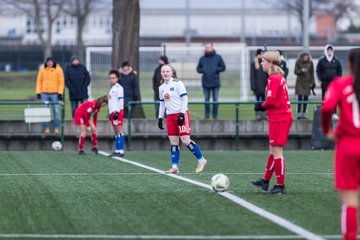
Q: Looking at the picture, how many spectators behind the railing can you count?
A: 9